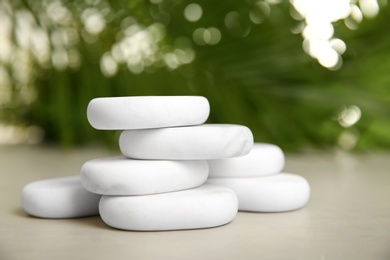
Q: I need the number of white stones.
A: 7